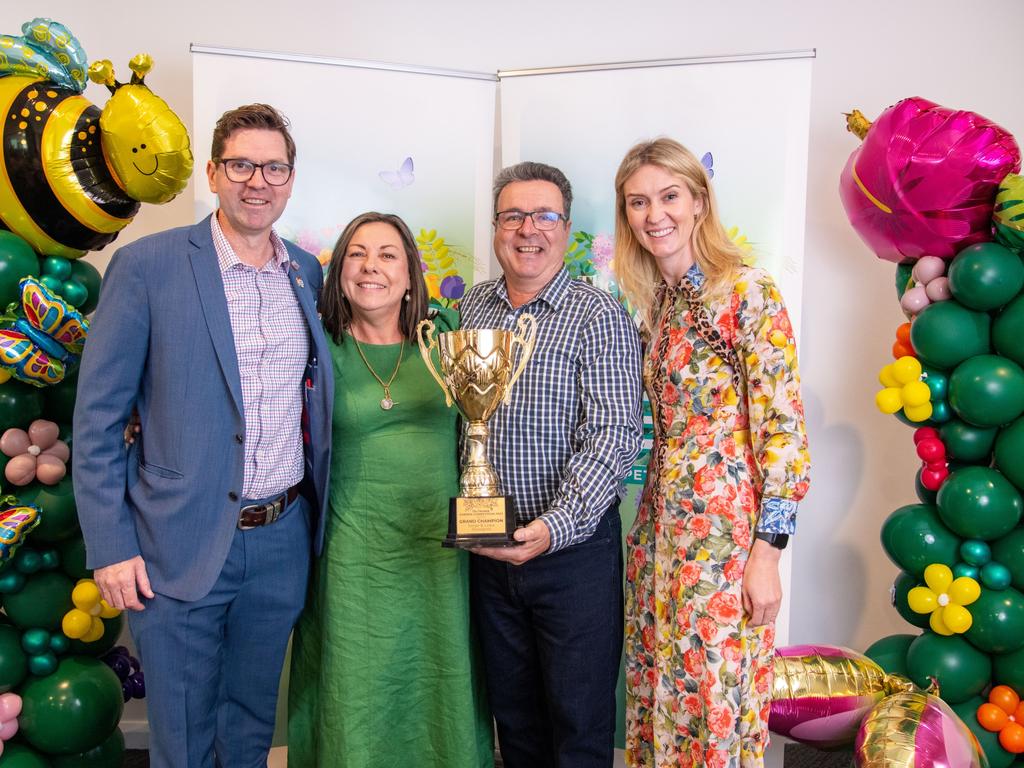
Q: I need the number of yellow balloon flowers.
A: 3